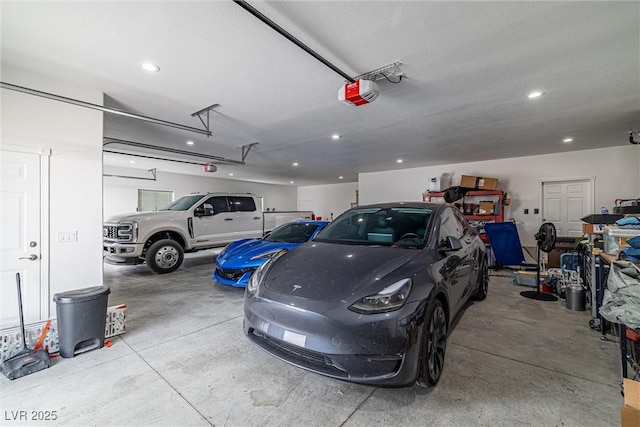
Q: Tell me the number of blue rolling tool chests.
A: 1